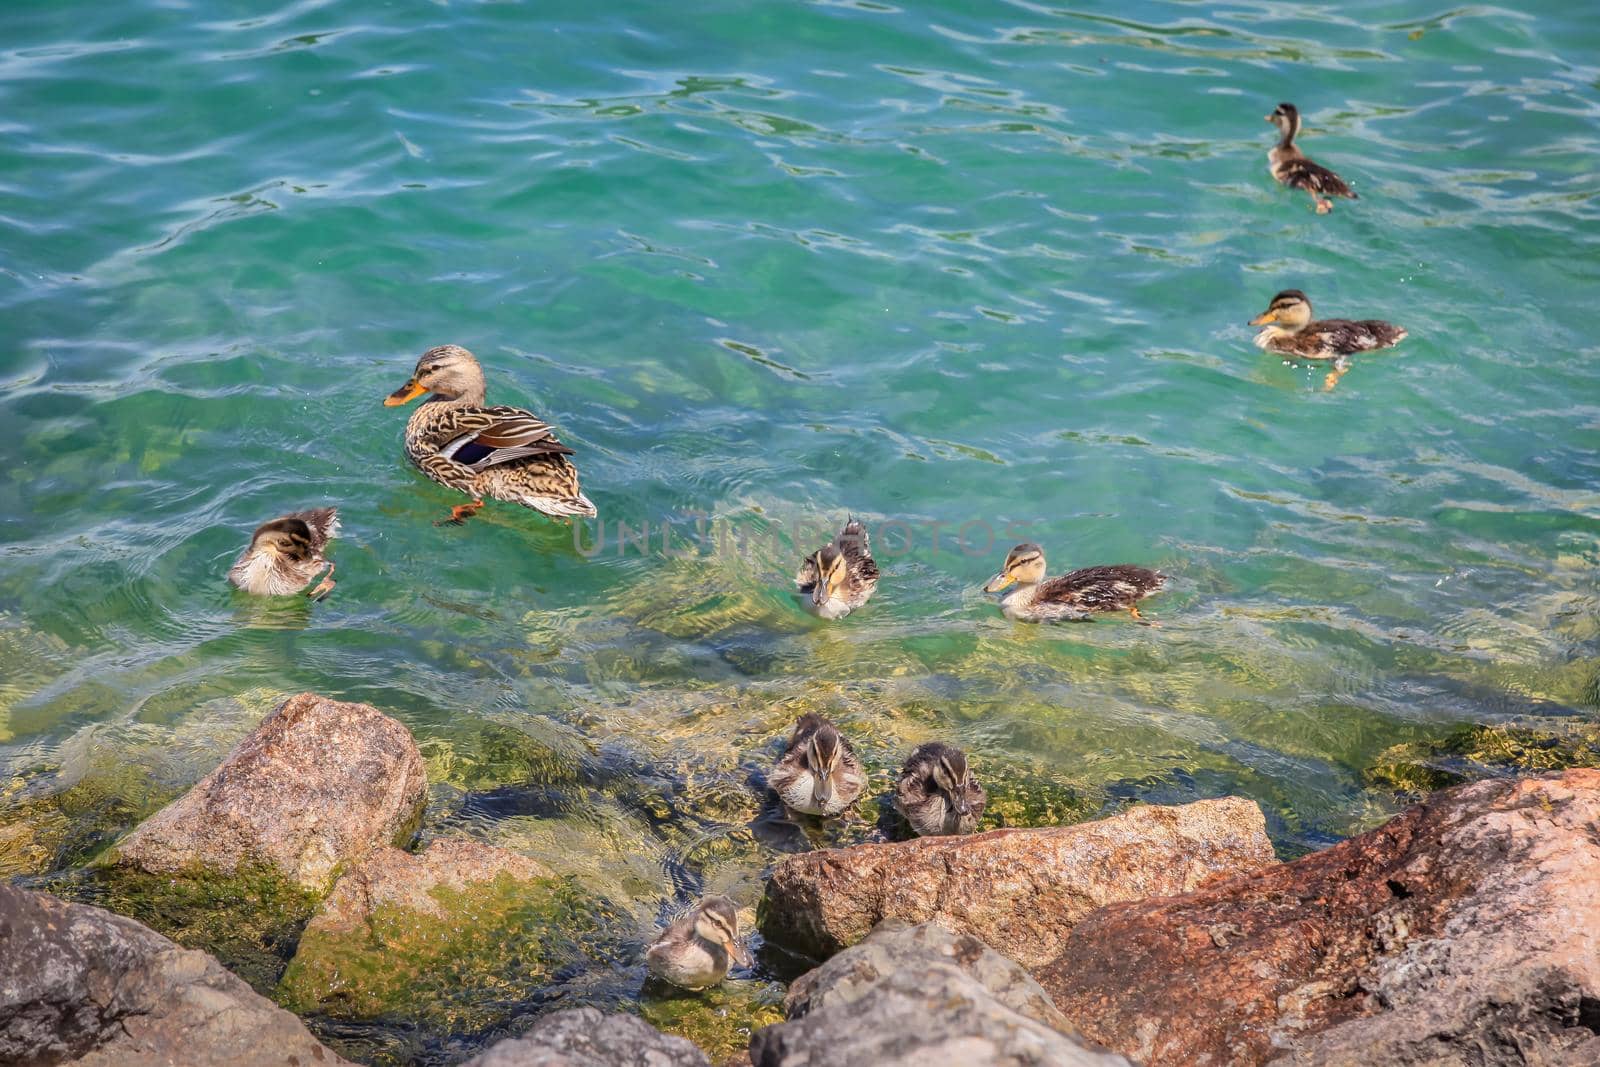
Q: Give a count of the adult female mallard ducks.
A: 1